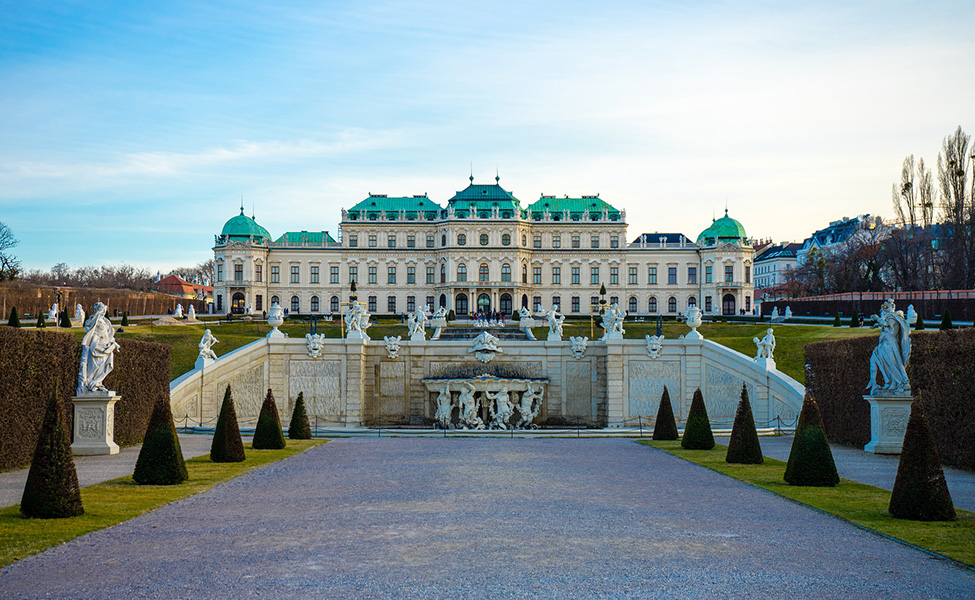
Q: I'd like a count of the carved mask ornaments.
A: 5